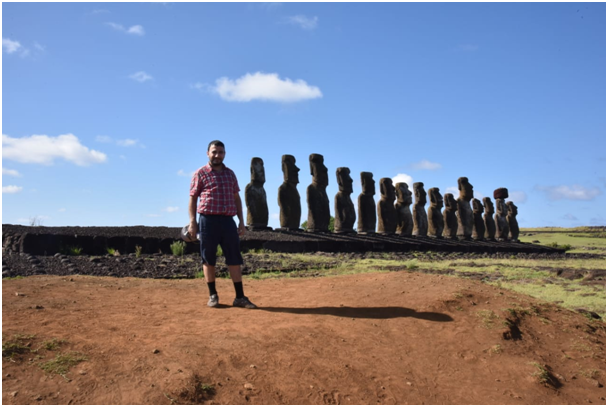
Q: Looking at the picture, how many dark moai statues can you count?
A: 15